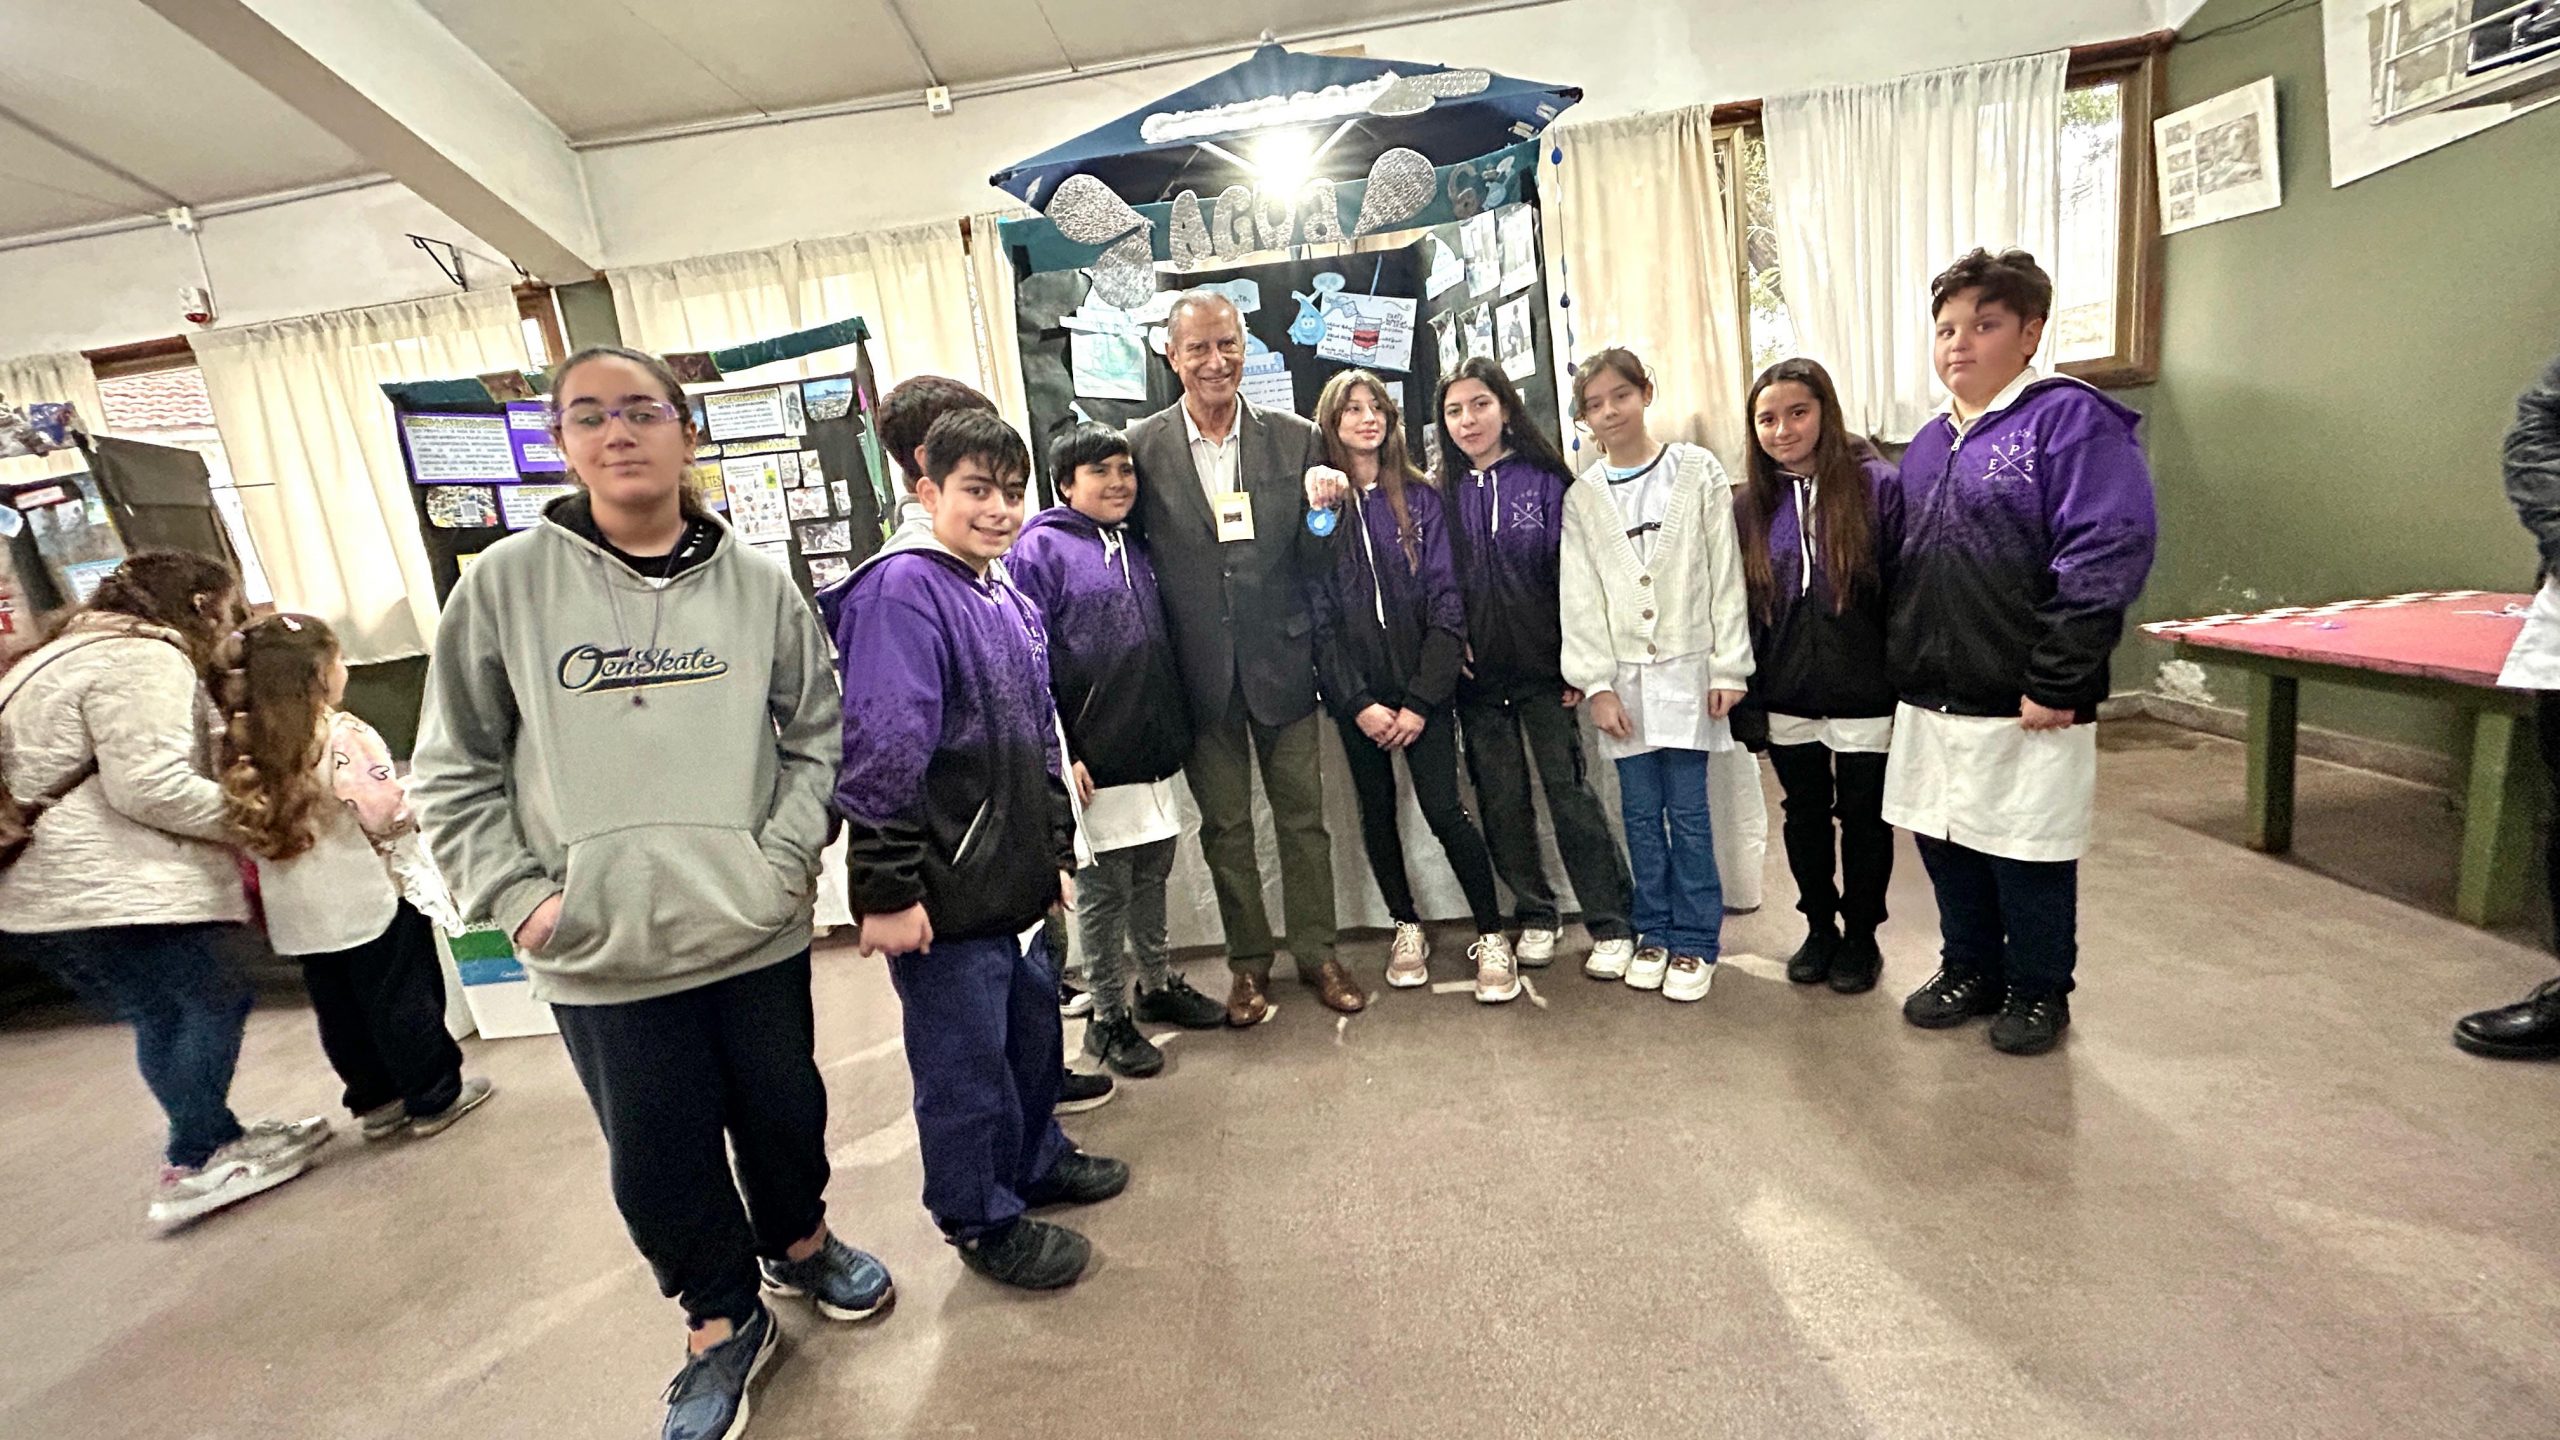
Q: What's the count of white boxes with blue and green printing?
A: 1